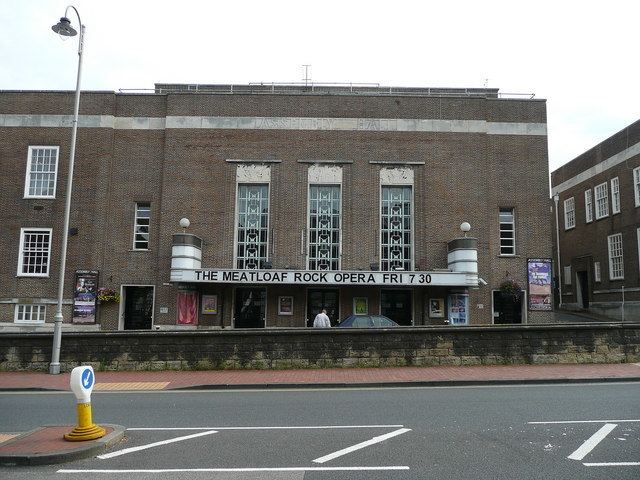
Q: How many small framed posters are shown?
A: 4